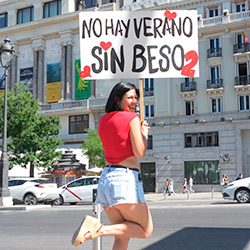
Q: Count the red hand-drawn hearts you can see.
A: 3